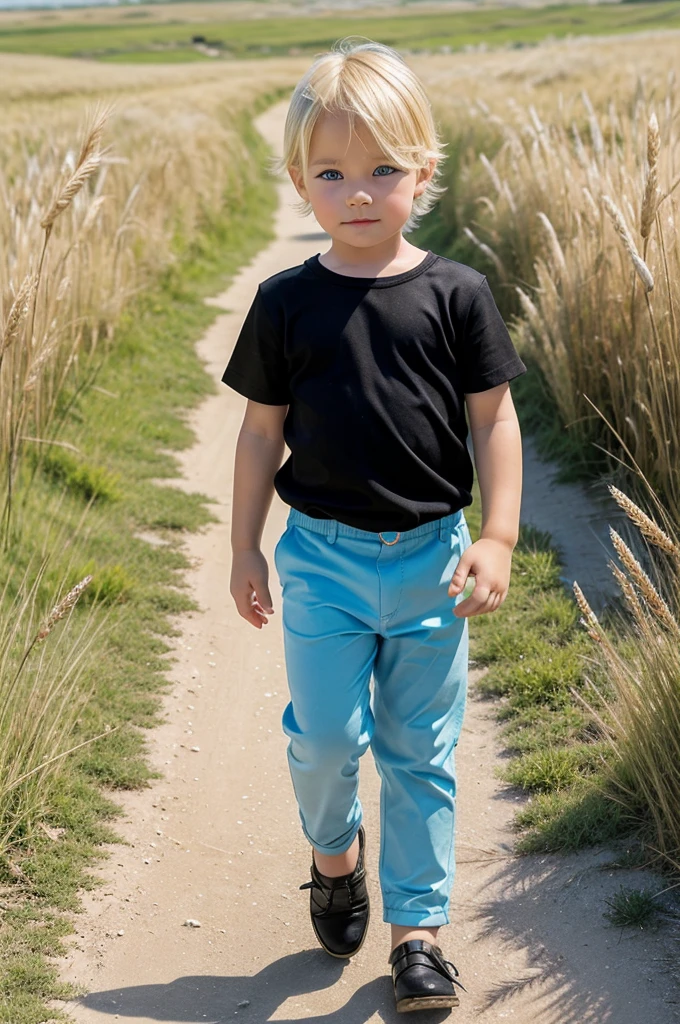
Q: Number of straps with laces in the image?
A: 2